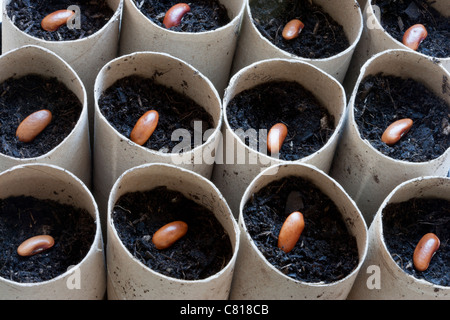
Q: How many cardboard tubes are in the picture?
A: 12